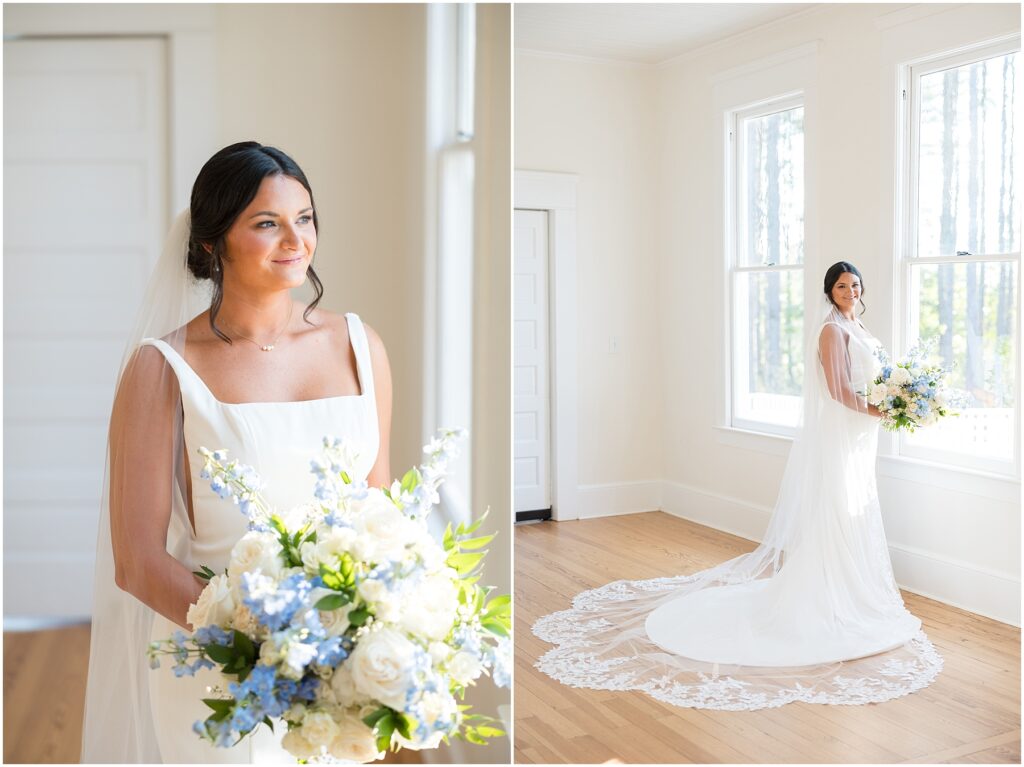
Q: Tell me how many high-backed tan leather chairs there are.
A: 0